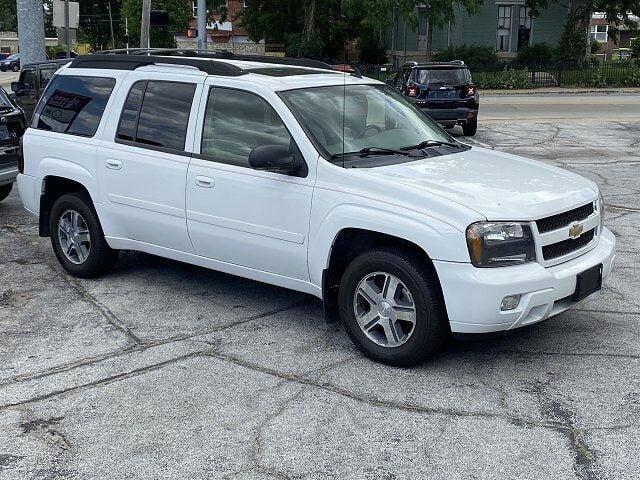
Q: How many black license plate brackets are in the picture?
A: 1